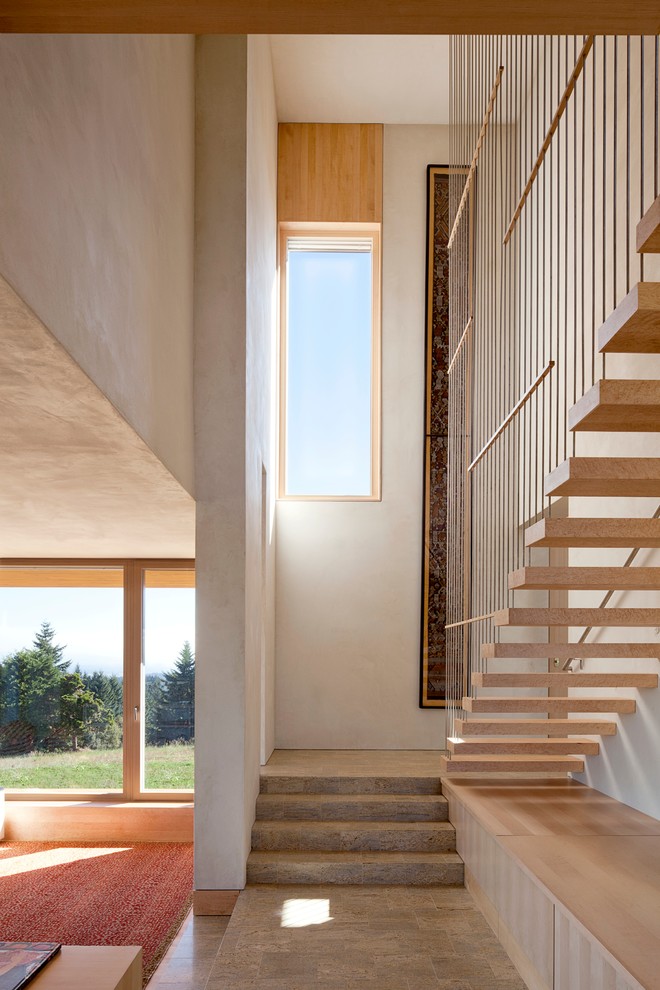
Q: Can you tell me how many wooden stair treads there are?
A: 13